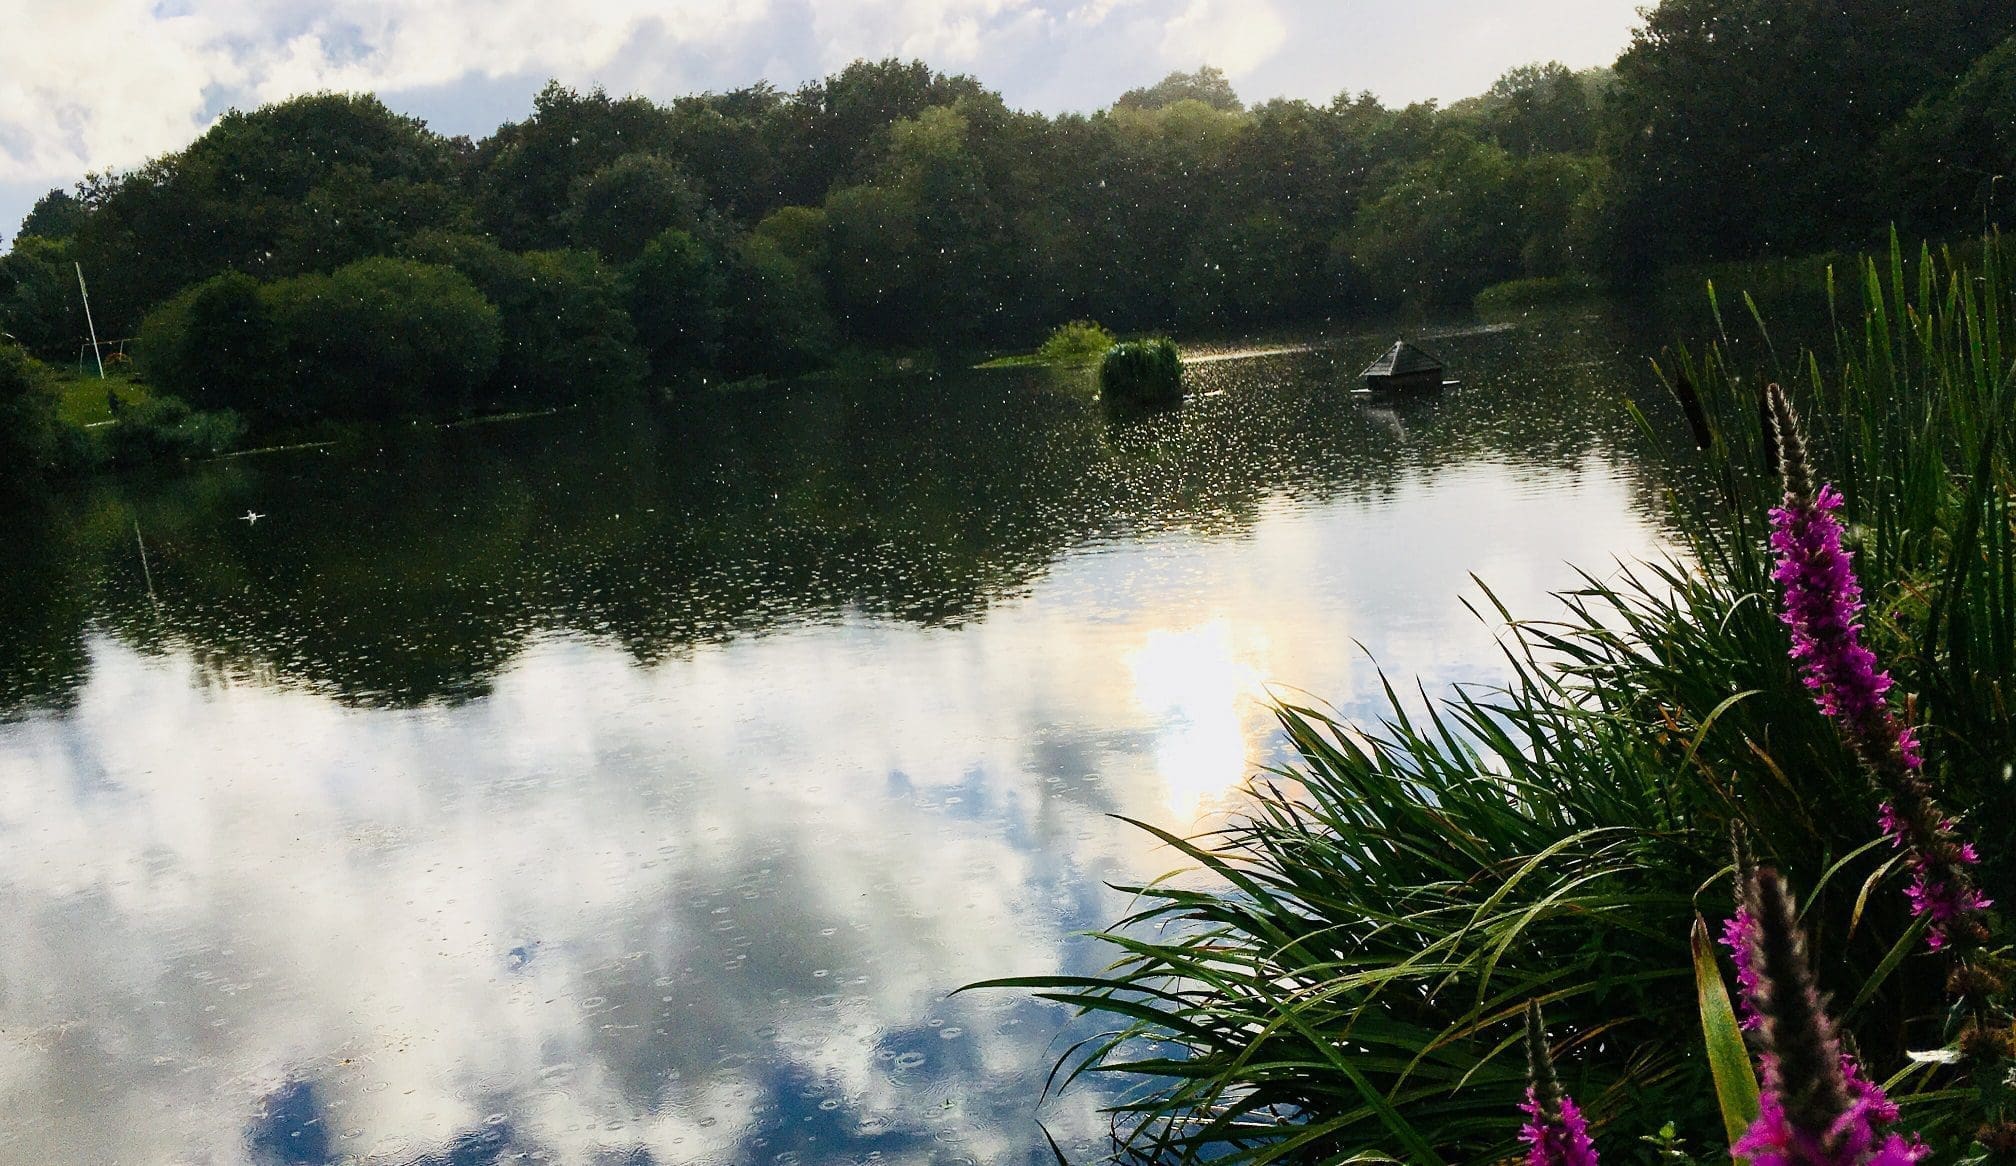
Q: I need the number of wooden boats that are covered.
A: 1